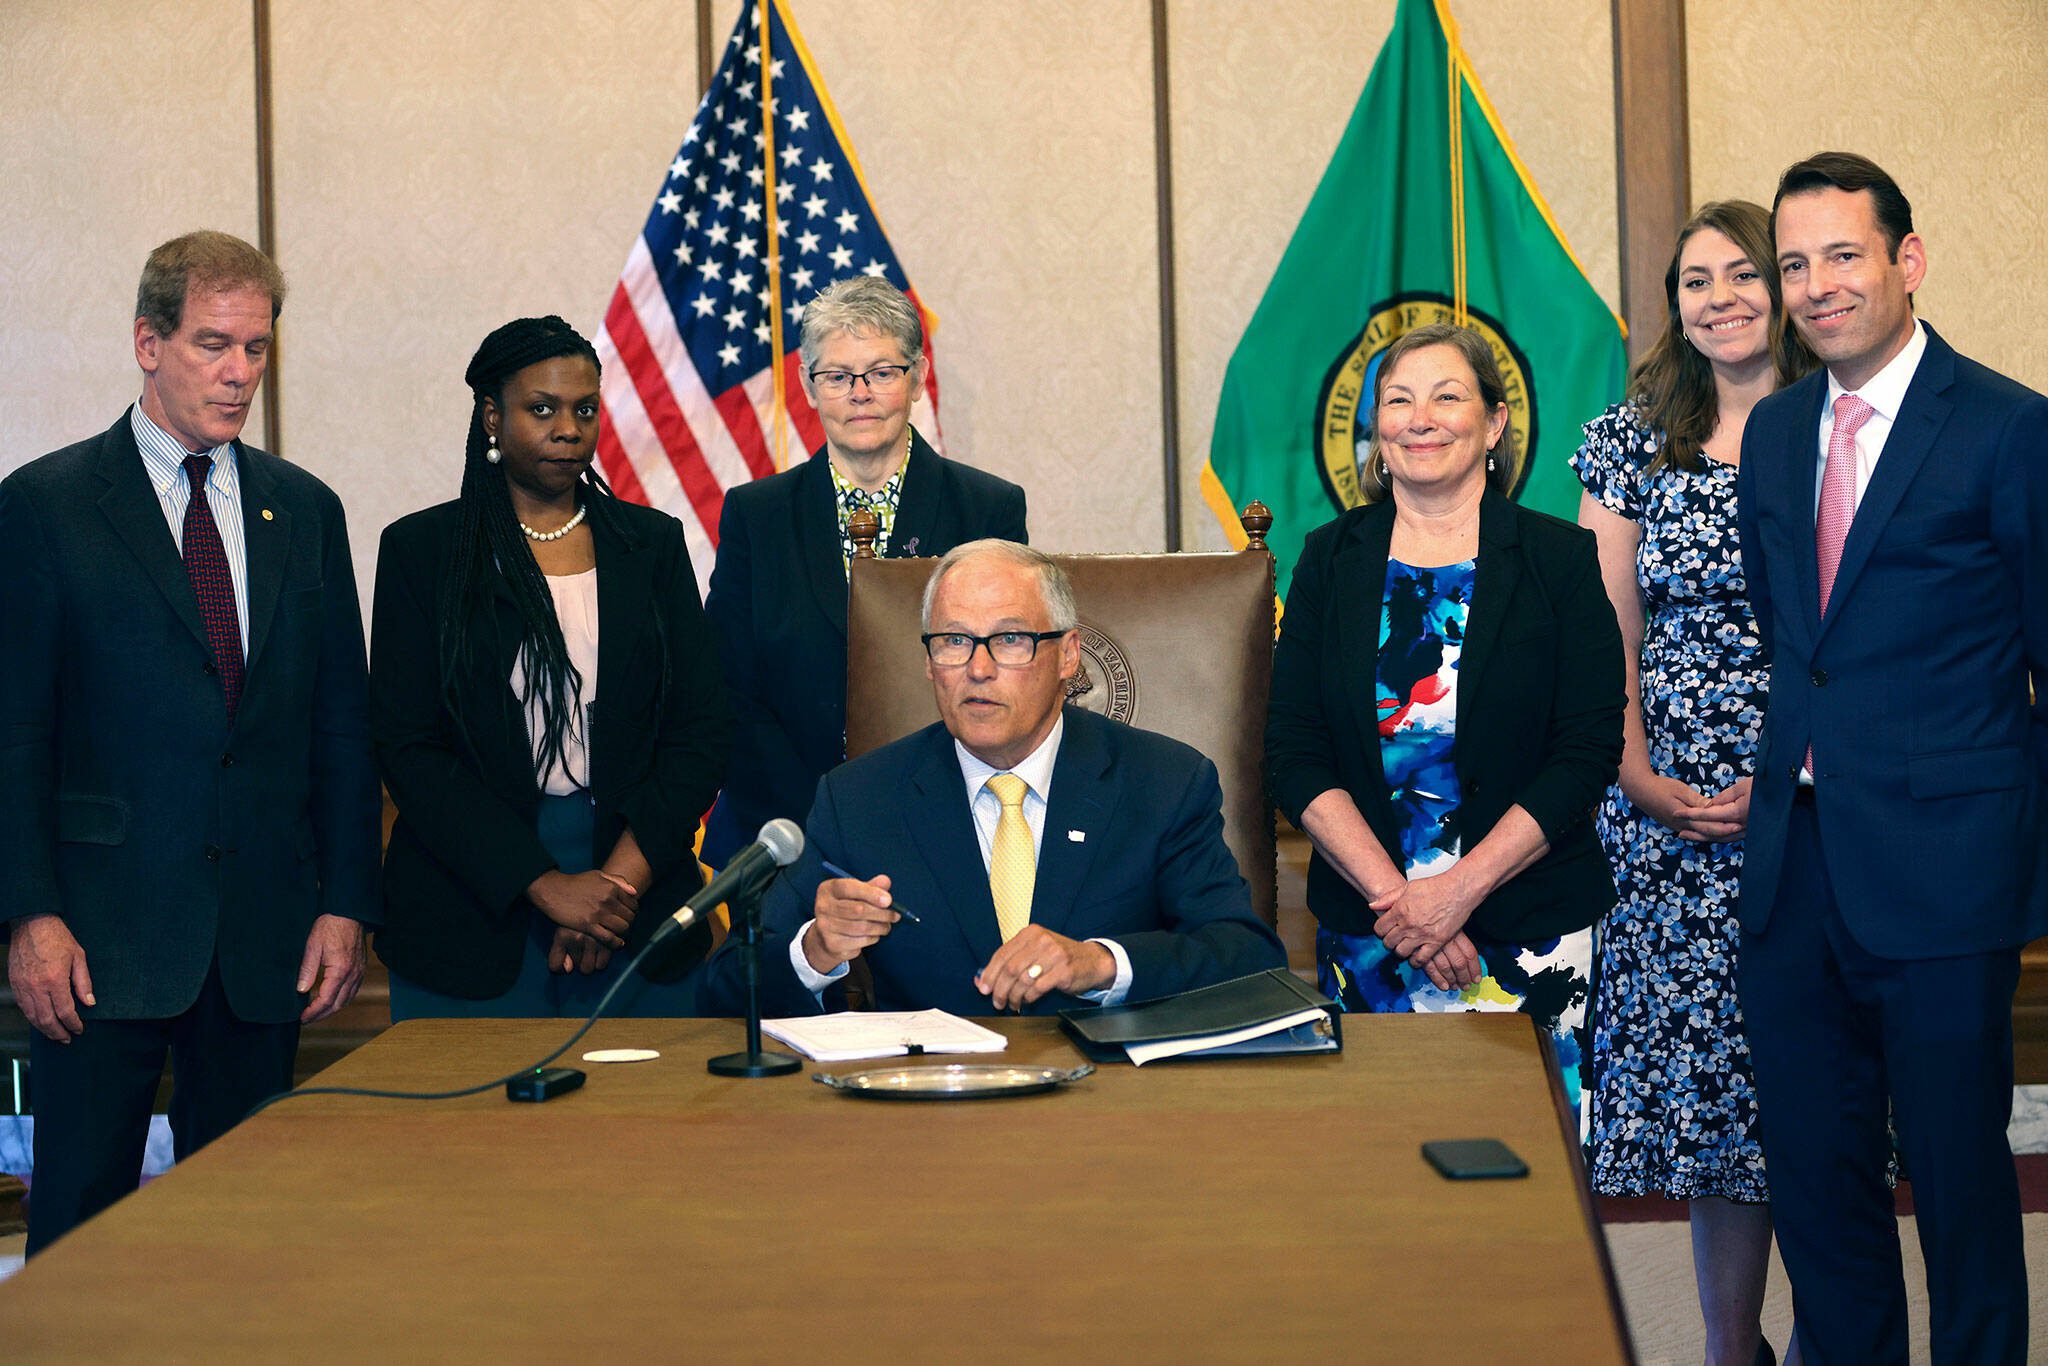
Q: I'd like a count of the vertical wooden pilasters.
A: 4